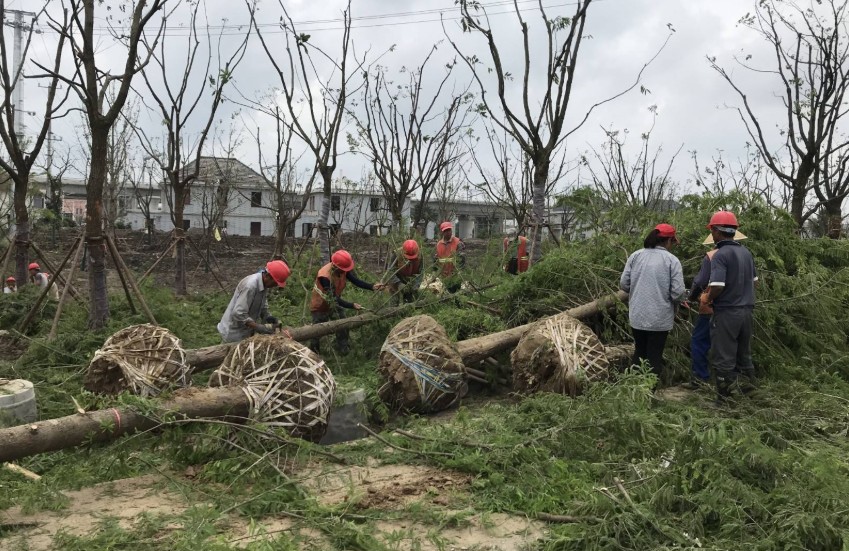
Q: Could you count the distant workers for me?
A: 2